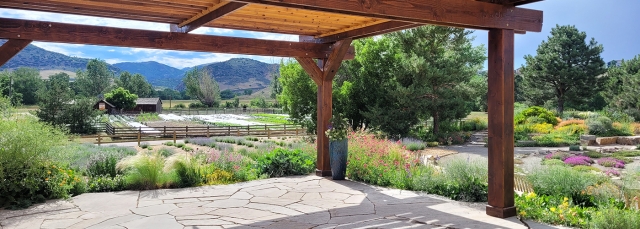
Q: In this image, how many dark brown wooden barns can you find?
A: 2